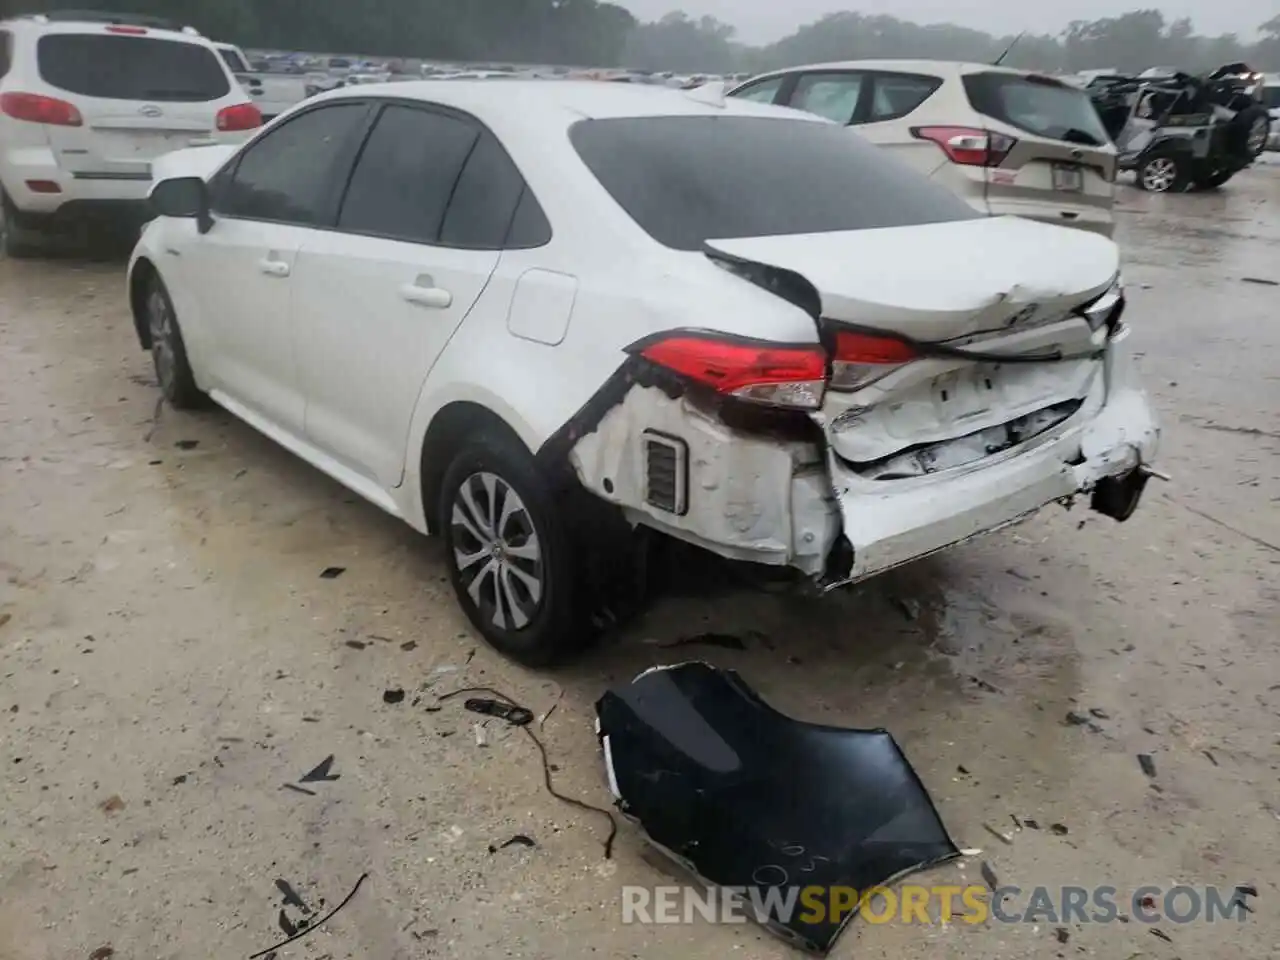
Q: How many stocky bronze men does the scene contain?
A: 0